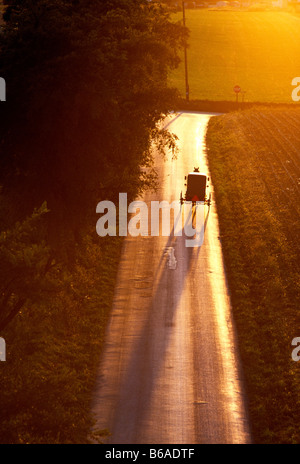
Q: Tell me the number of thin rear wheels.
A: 2